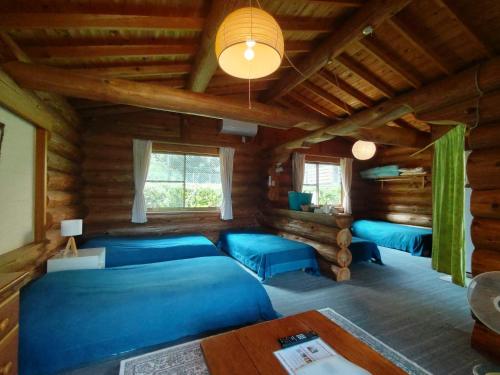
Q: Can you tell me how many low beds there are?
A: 5